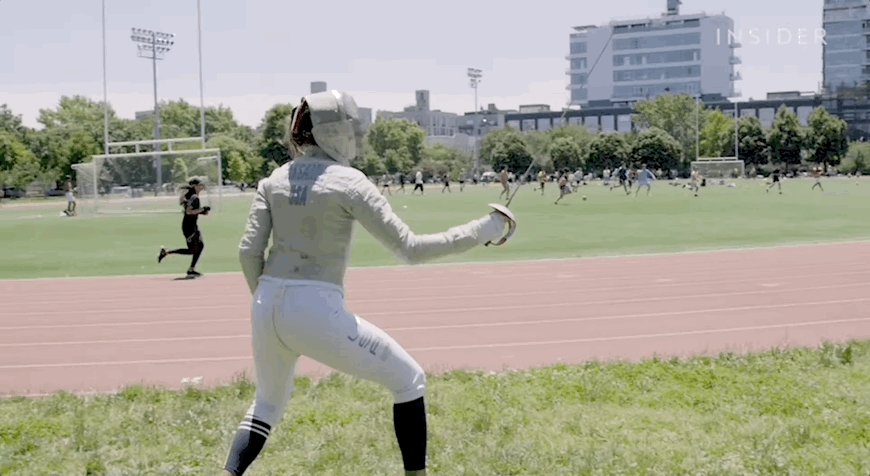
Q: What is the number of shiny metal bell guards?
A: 1